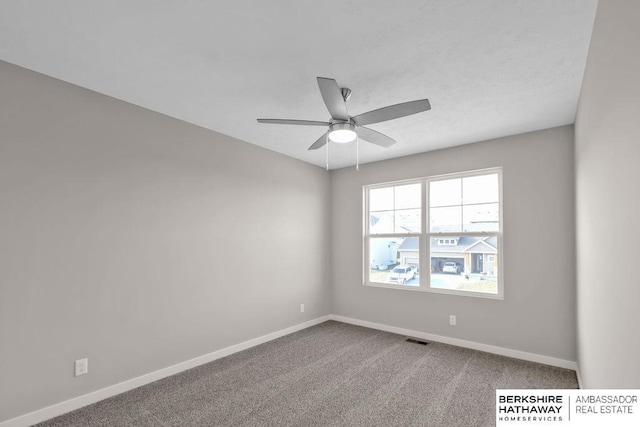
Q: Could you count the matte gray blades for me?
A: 5